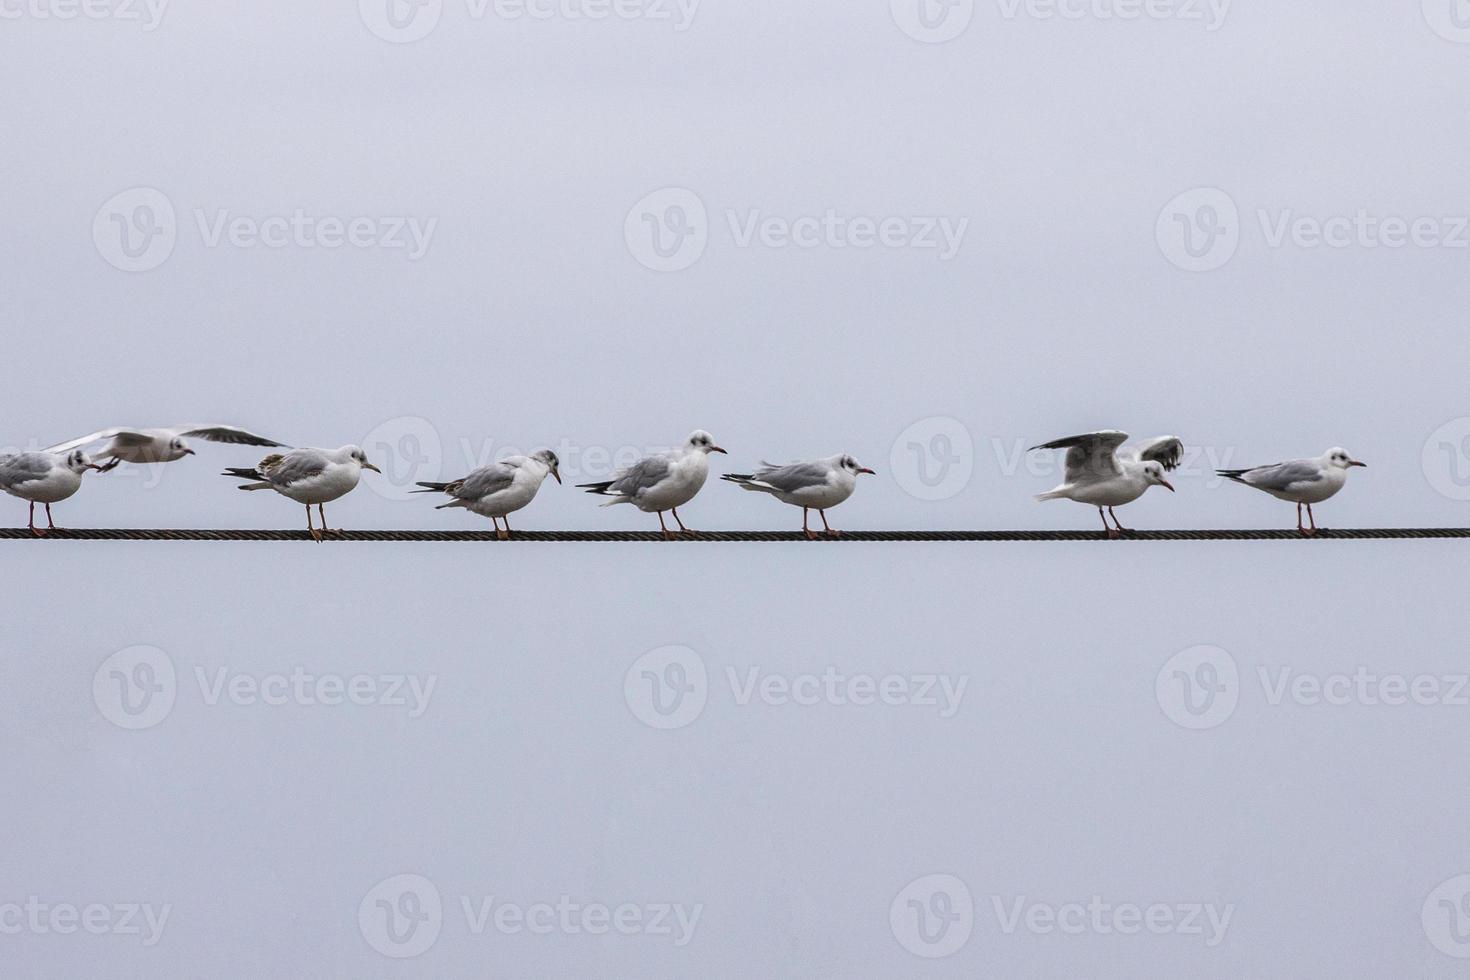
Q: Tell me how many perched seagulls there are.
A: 7